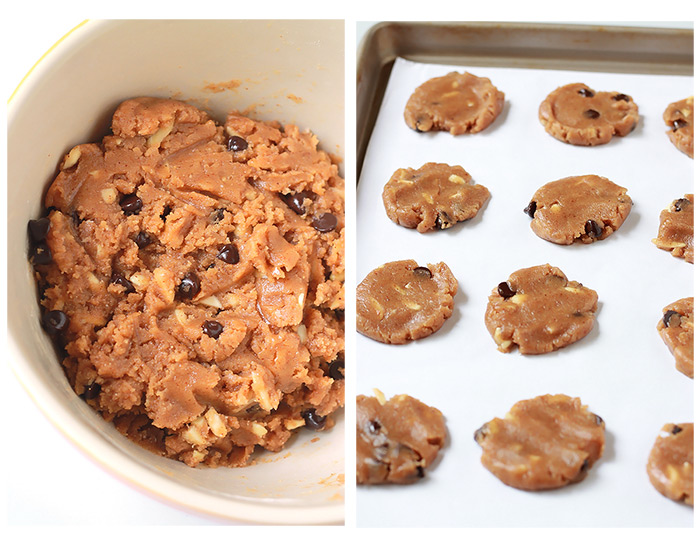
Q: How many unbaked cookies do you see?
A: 12